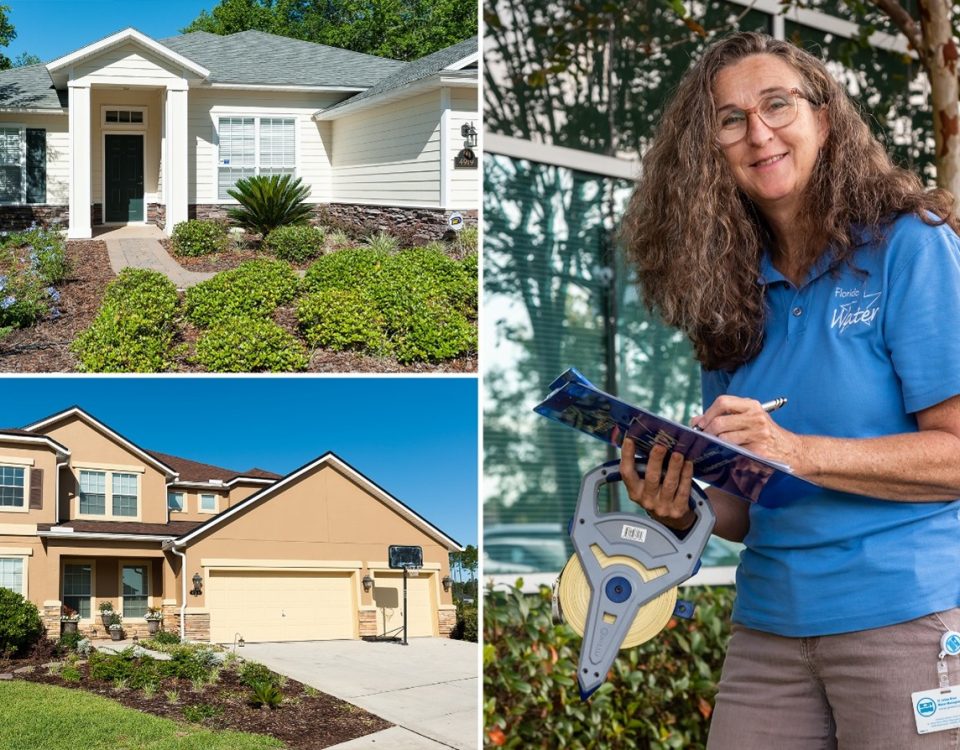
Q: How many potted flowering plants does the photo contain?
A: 4